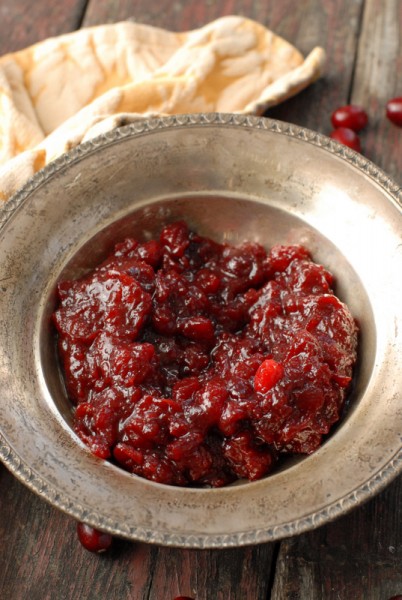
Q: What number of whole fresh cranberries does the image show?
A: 4